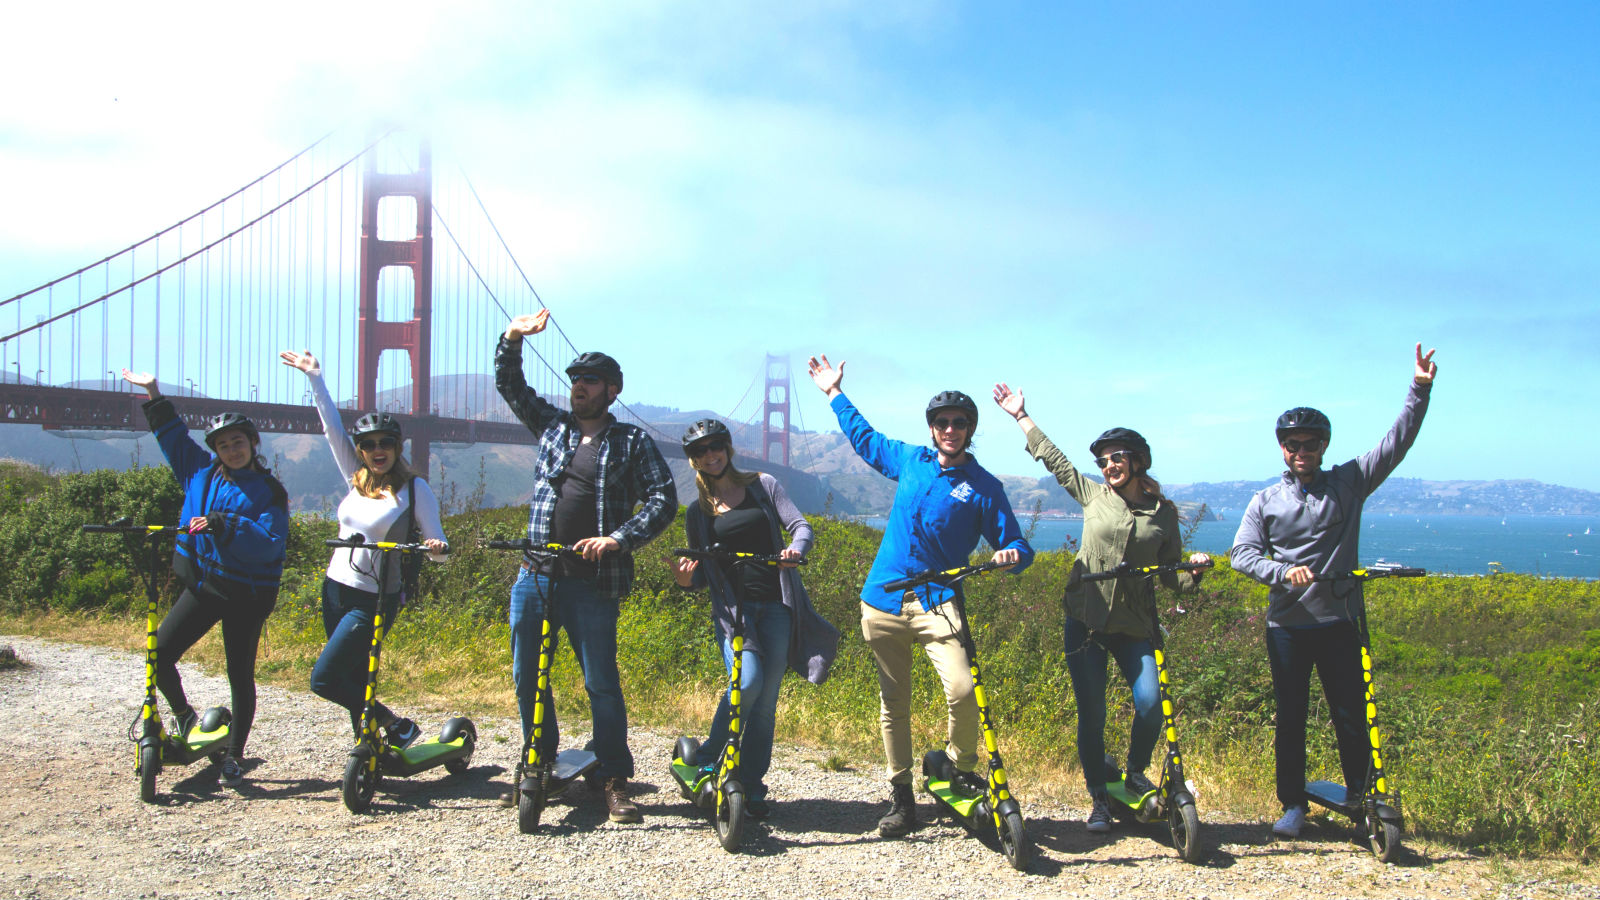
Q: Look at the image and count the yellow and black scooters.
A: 7